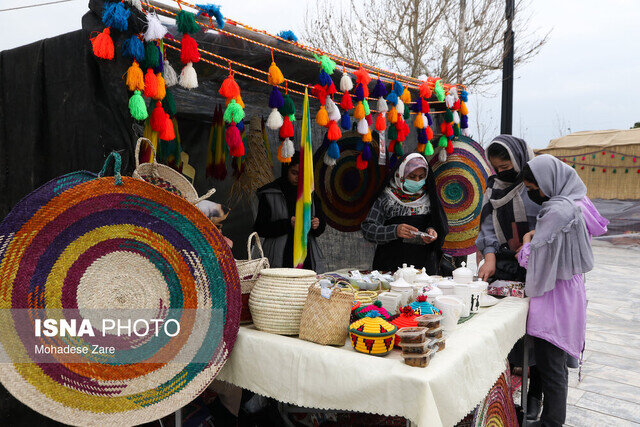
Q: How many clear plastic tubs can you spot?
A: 6